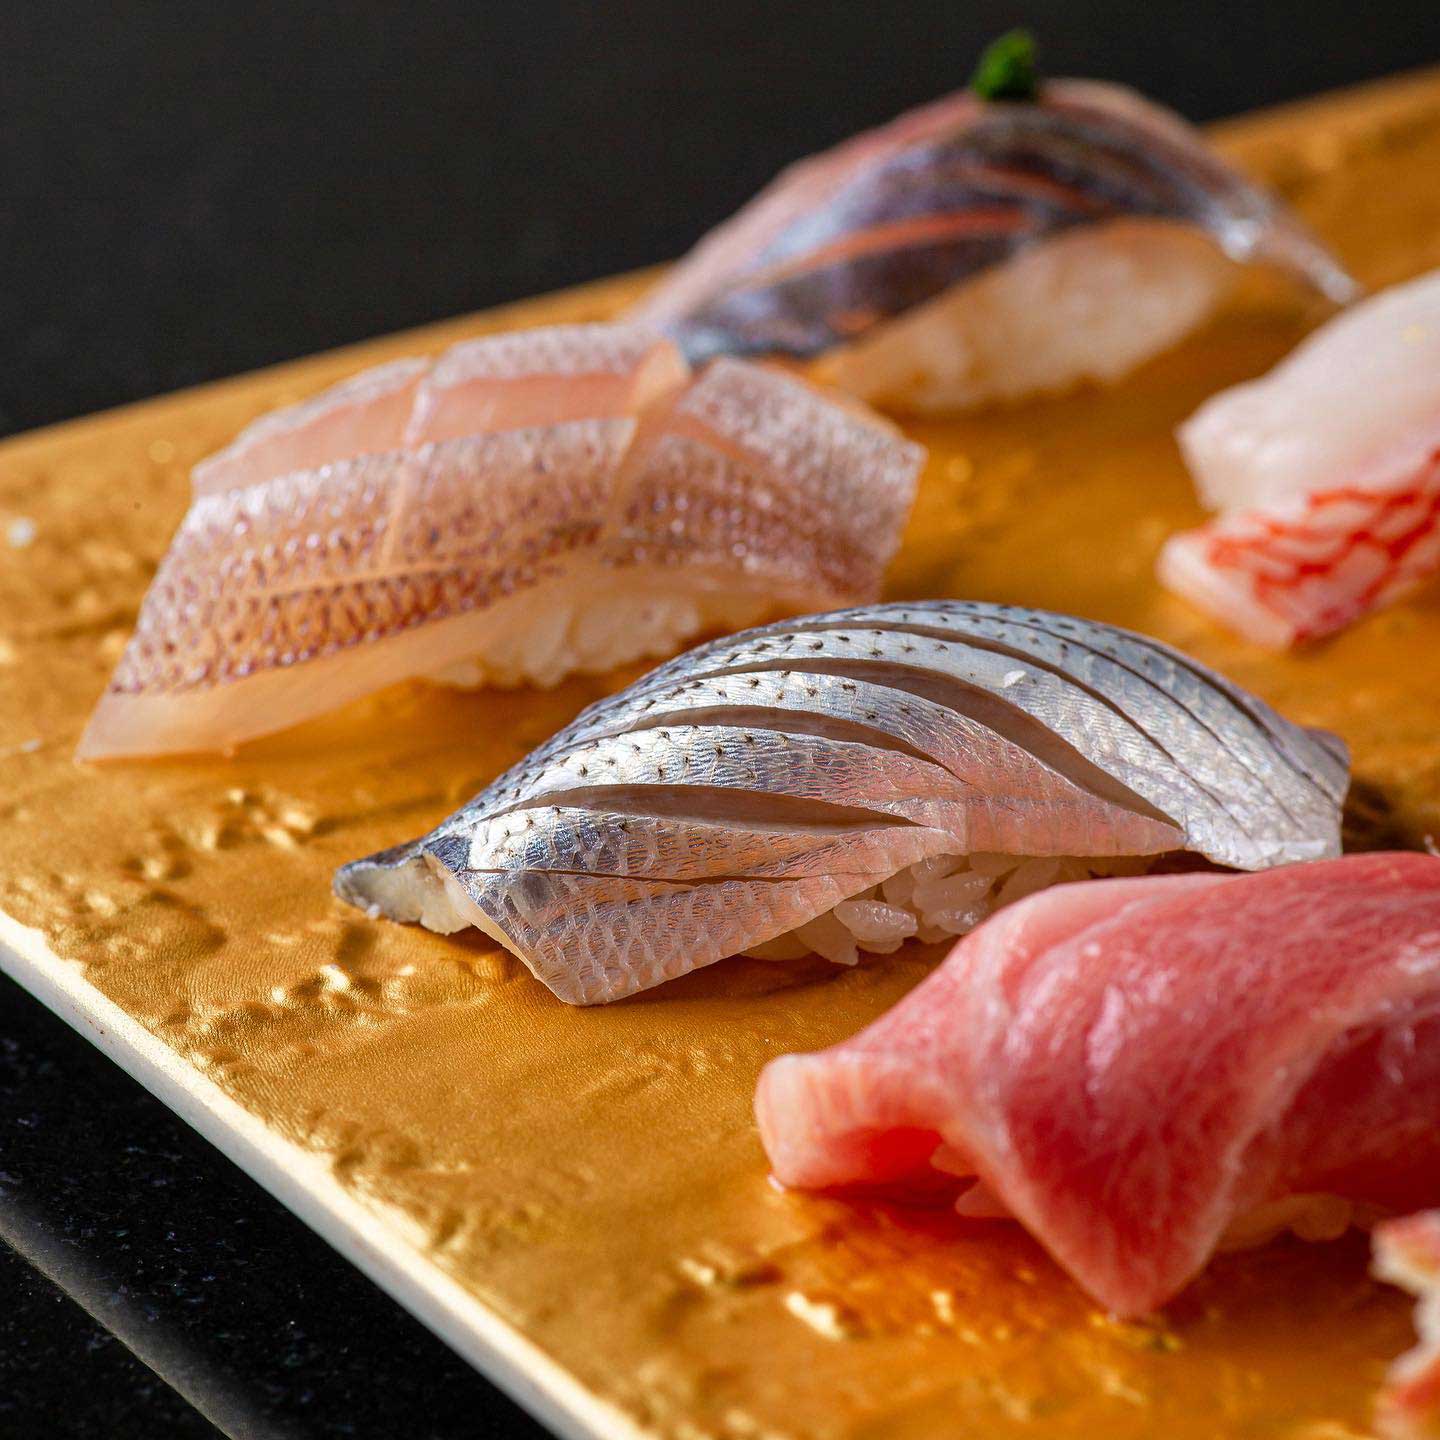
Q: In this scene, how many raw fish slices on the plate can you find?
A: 5